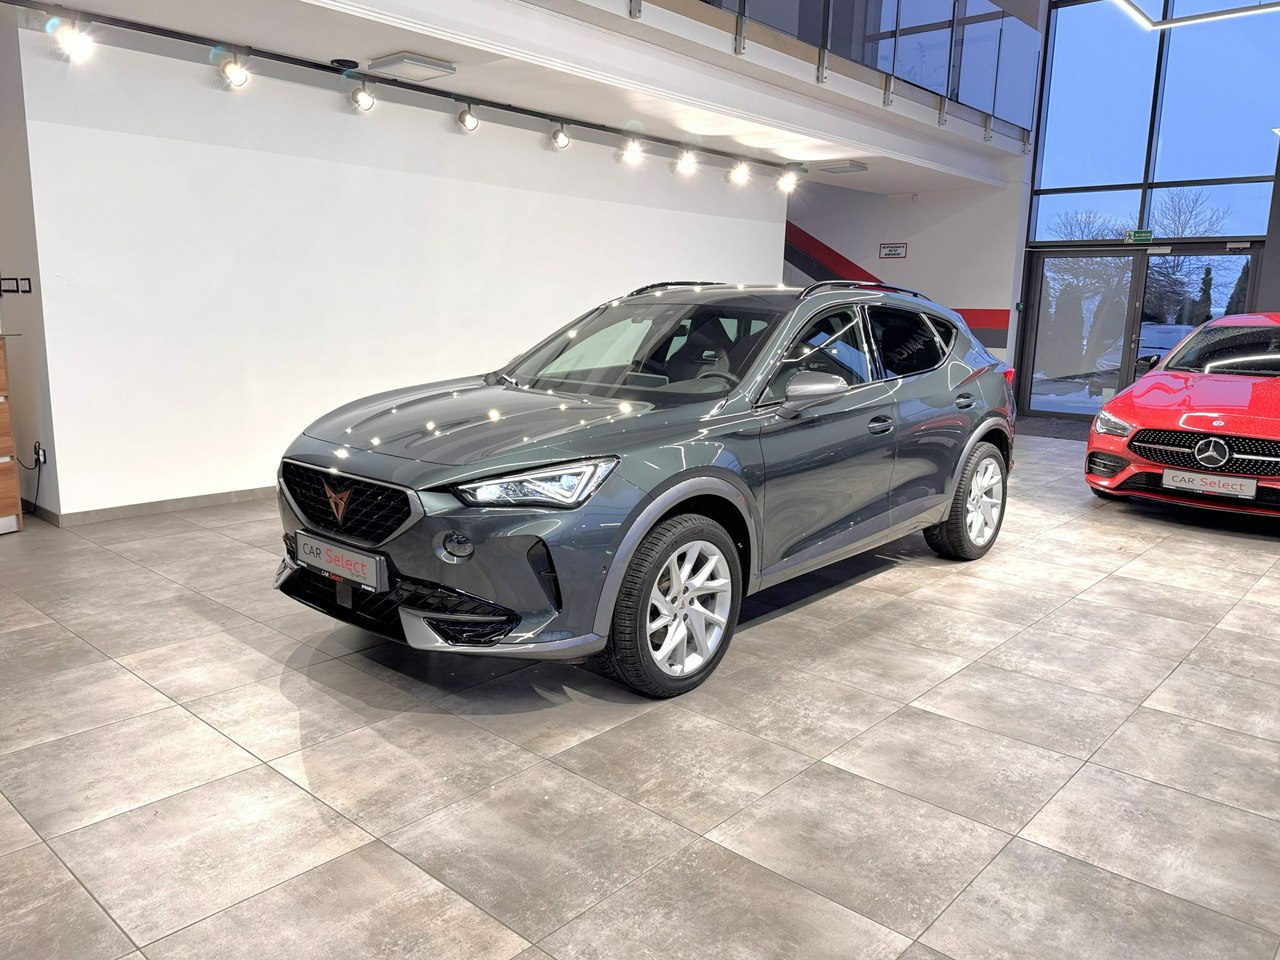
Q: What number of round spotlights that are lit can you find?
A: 9